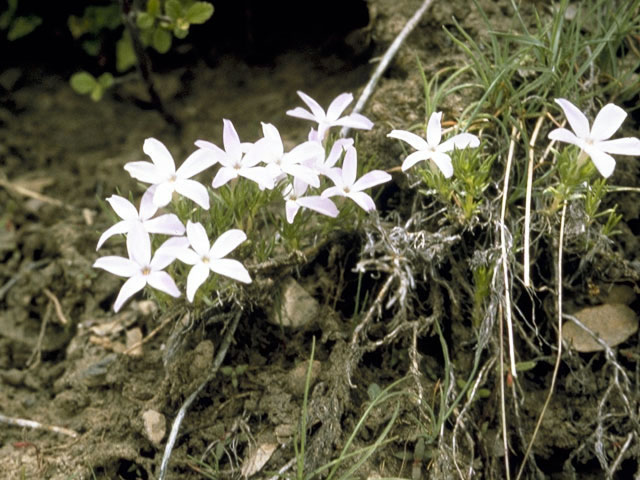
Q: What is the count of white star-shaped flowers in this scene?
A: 12